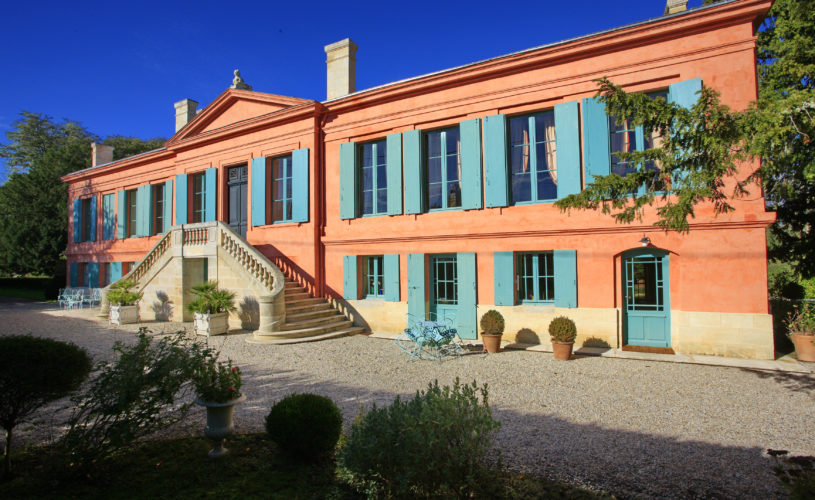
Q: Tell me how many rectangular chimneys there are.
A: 4